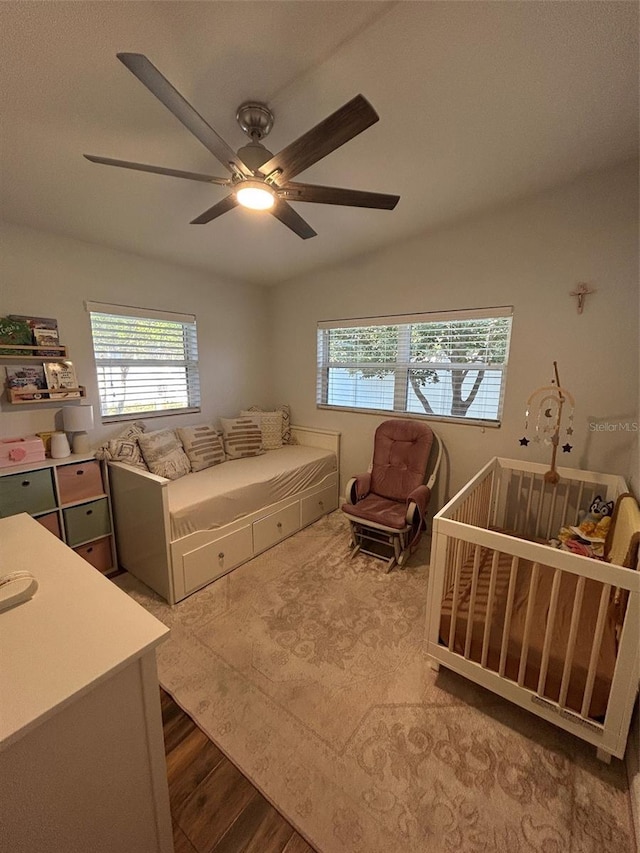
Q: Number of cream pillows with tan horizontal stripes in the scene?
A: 2